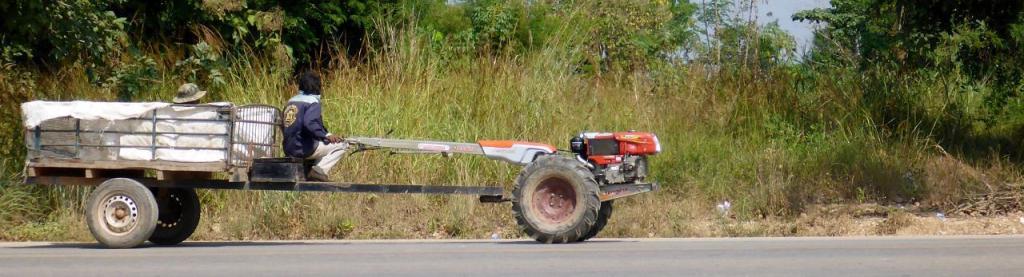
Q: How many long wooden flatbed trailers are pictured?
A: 1